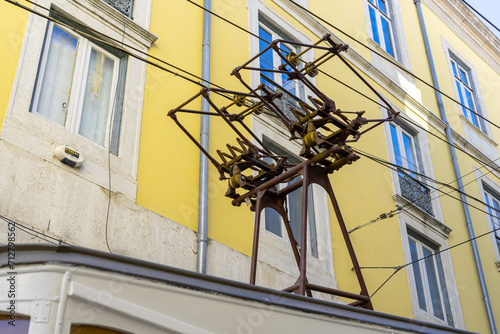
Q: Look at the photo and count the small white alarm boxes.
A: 1